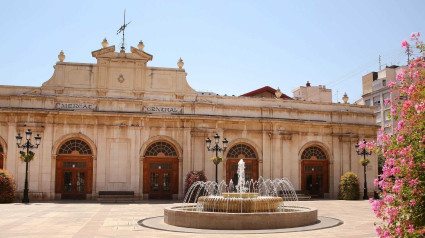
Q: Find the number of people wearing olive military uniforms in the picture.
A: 0